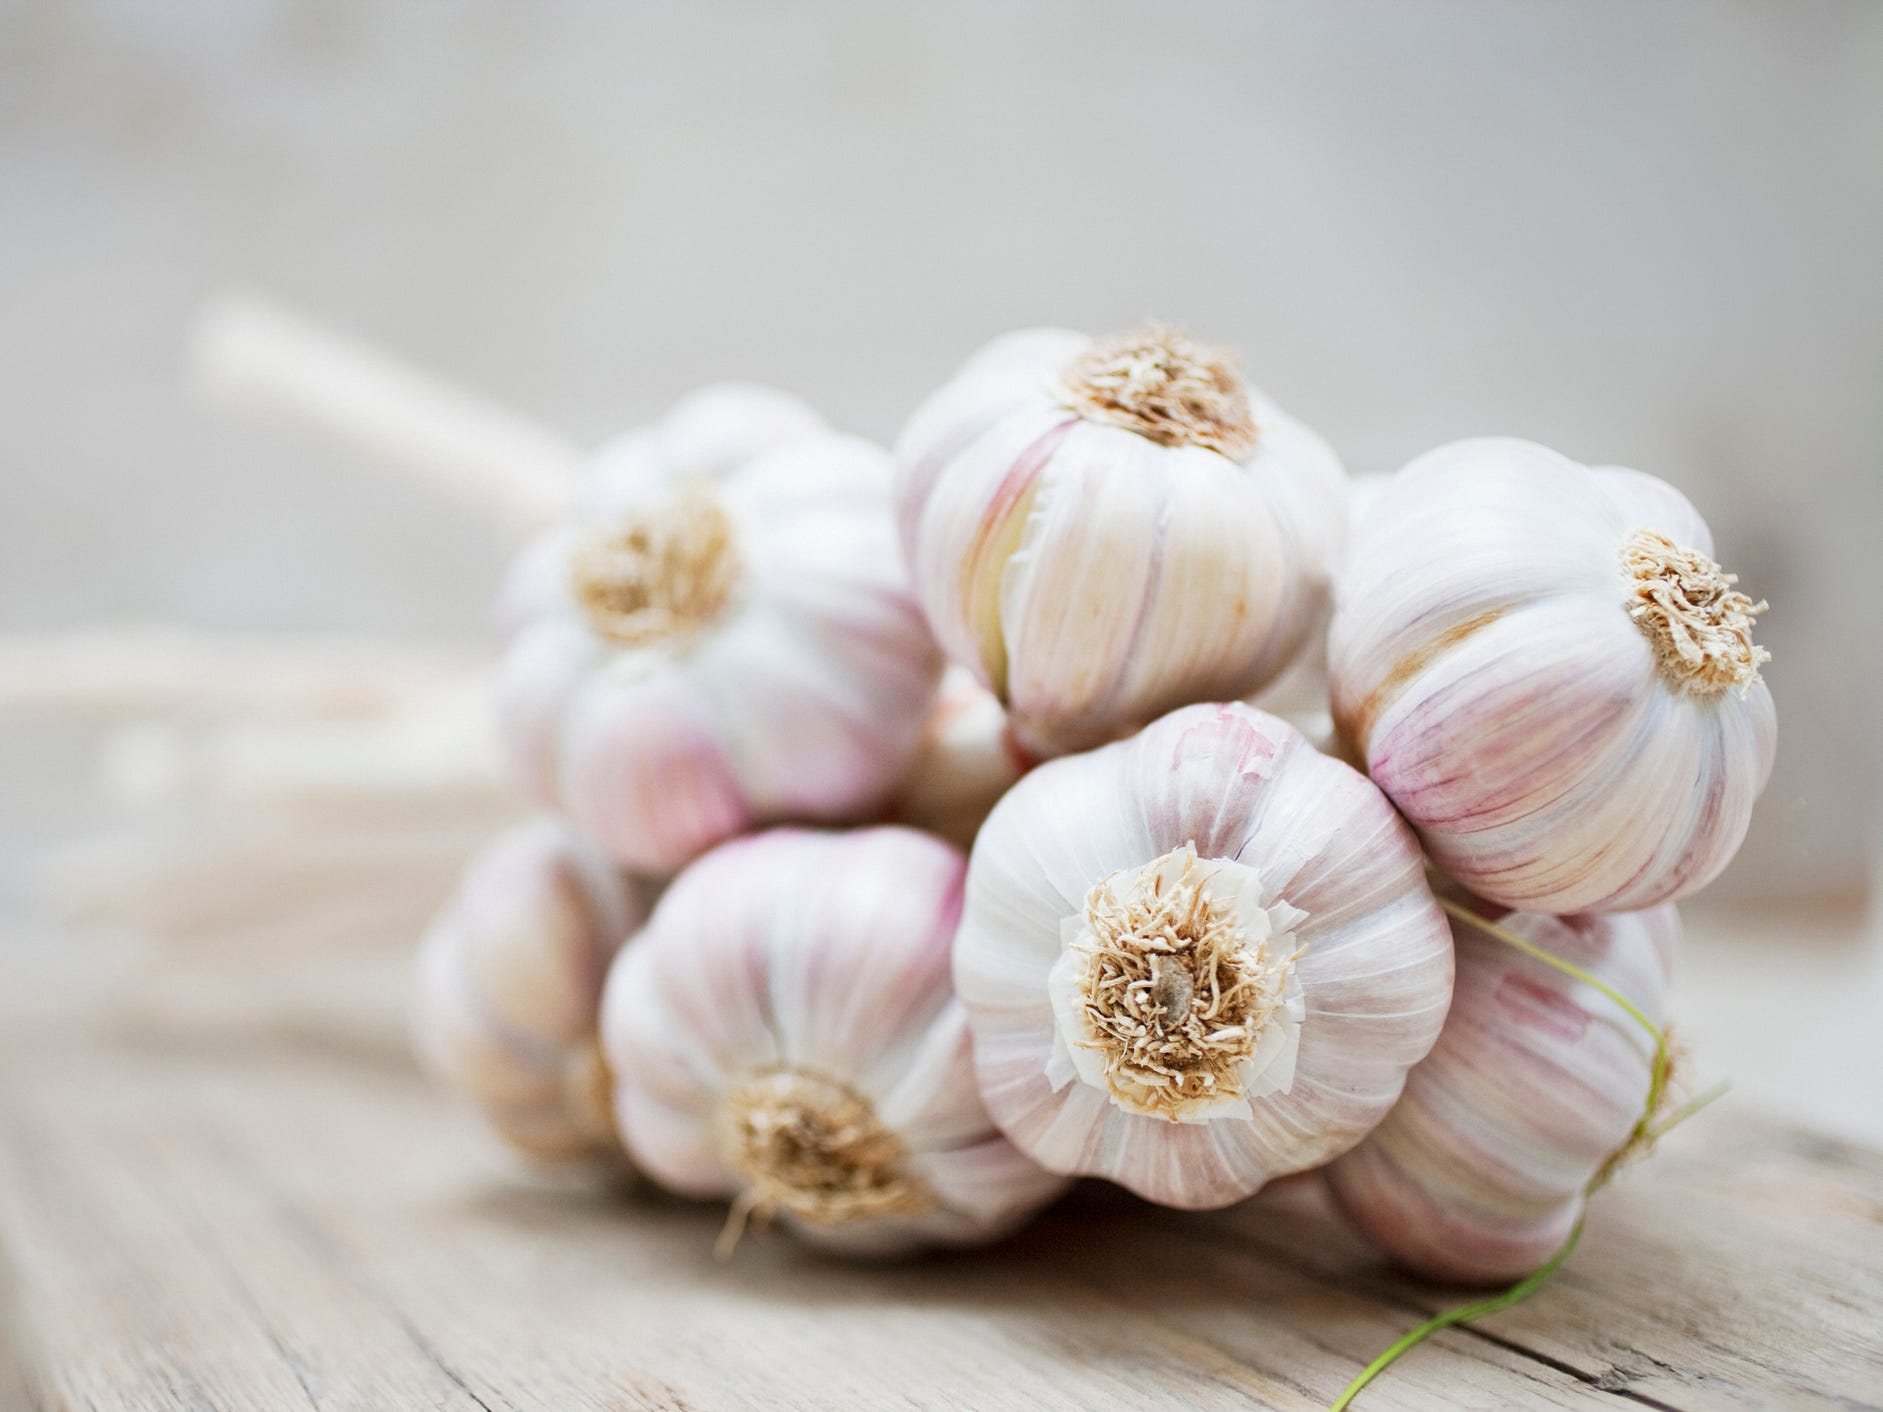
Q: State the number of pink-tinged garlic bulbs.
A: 7